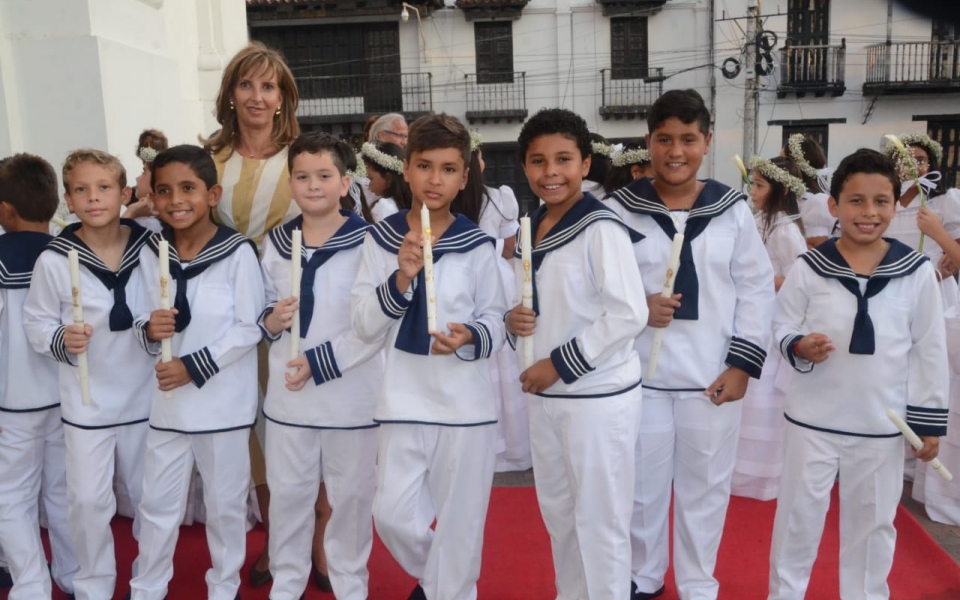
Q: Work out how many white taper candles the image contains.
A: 7